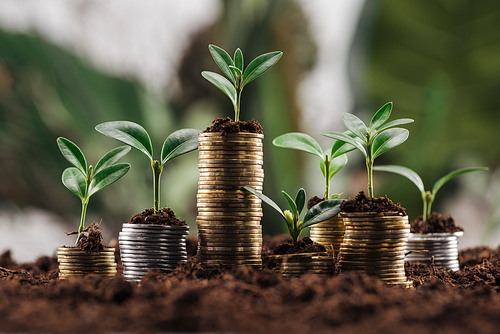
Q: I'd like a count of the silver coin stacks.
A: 2